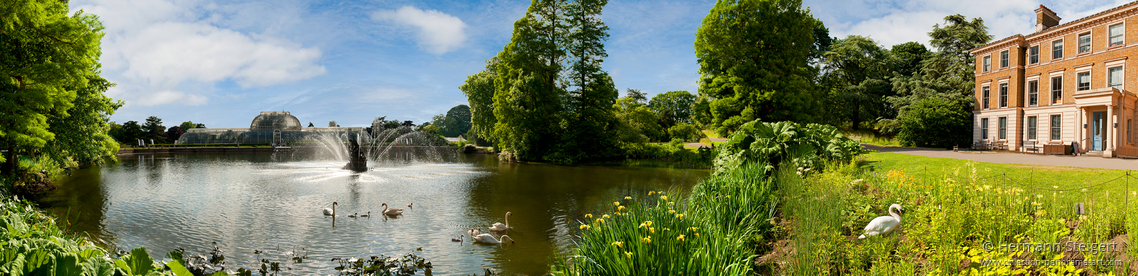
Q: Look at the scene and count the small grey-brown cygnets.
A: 6